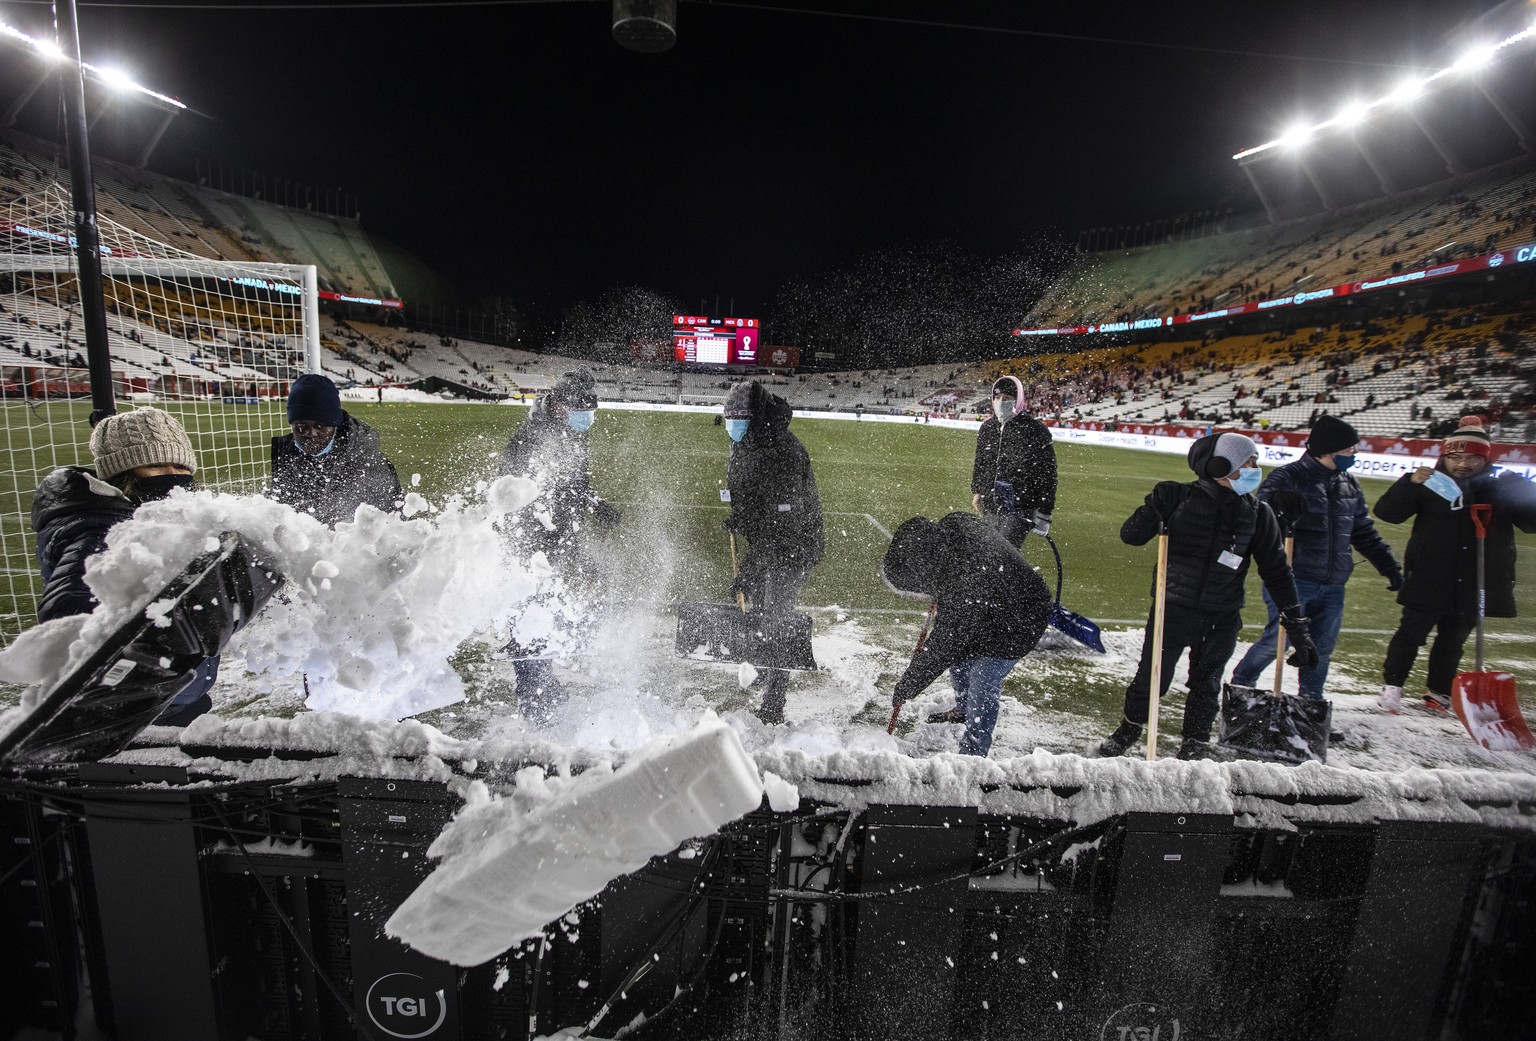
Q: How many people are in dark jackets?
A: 9